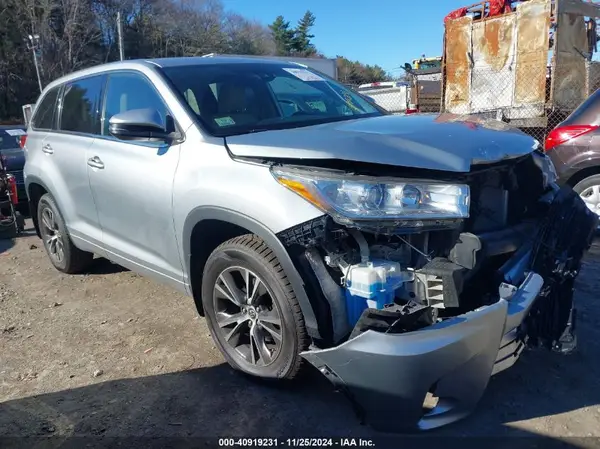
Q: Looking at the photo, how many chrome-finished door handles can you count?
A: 2